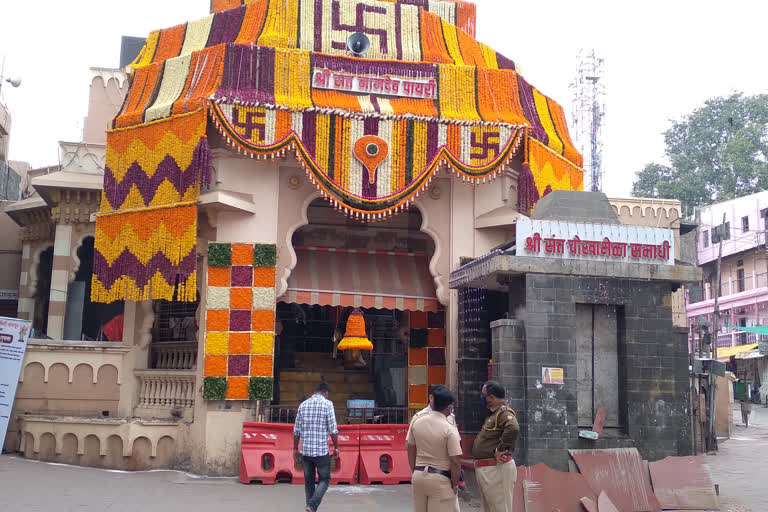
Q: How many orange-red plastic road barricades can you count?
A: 2